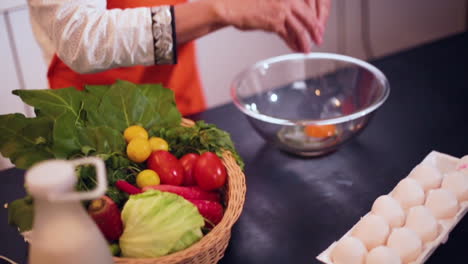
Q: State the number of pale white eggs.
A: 10